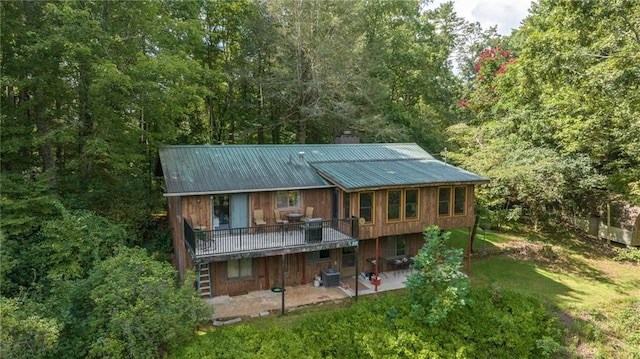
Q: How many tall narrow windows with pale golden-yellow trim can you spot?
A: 5